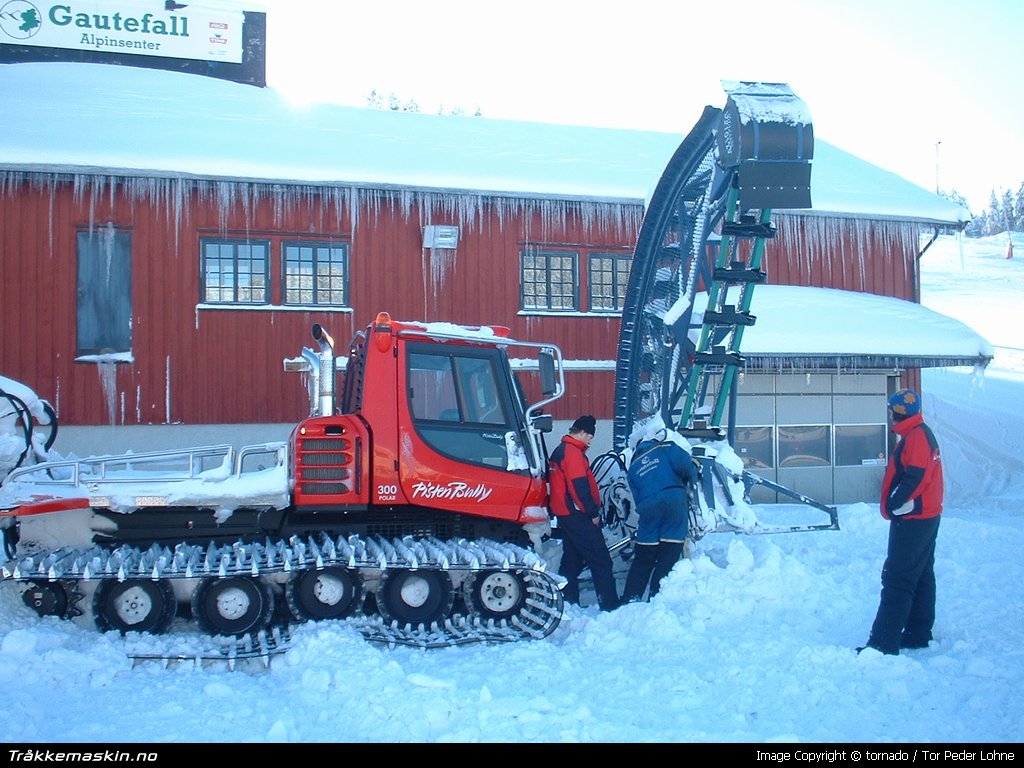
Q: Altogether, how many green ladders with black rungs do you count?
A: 1